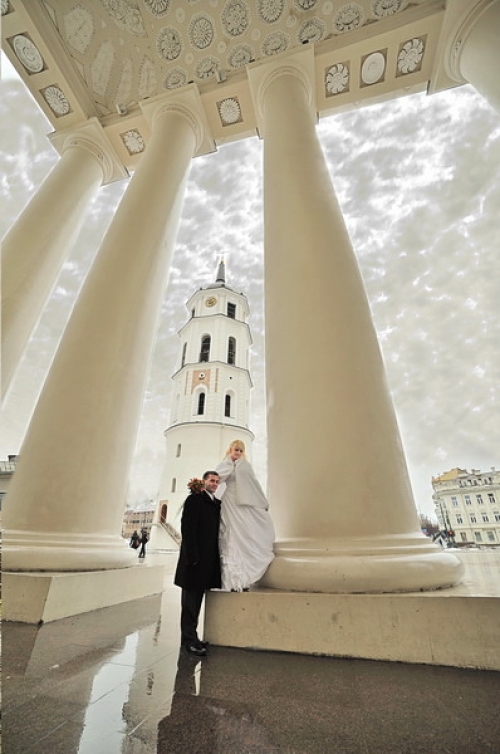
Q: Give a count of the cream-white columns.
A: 4